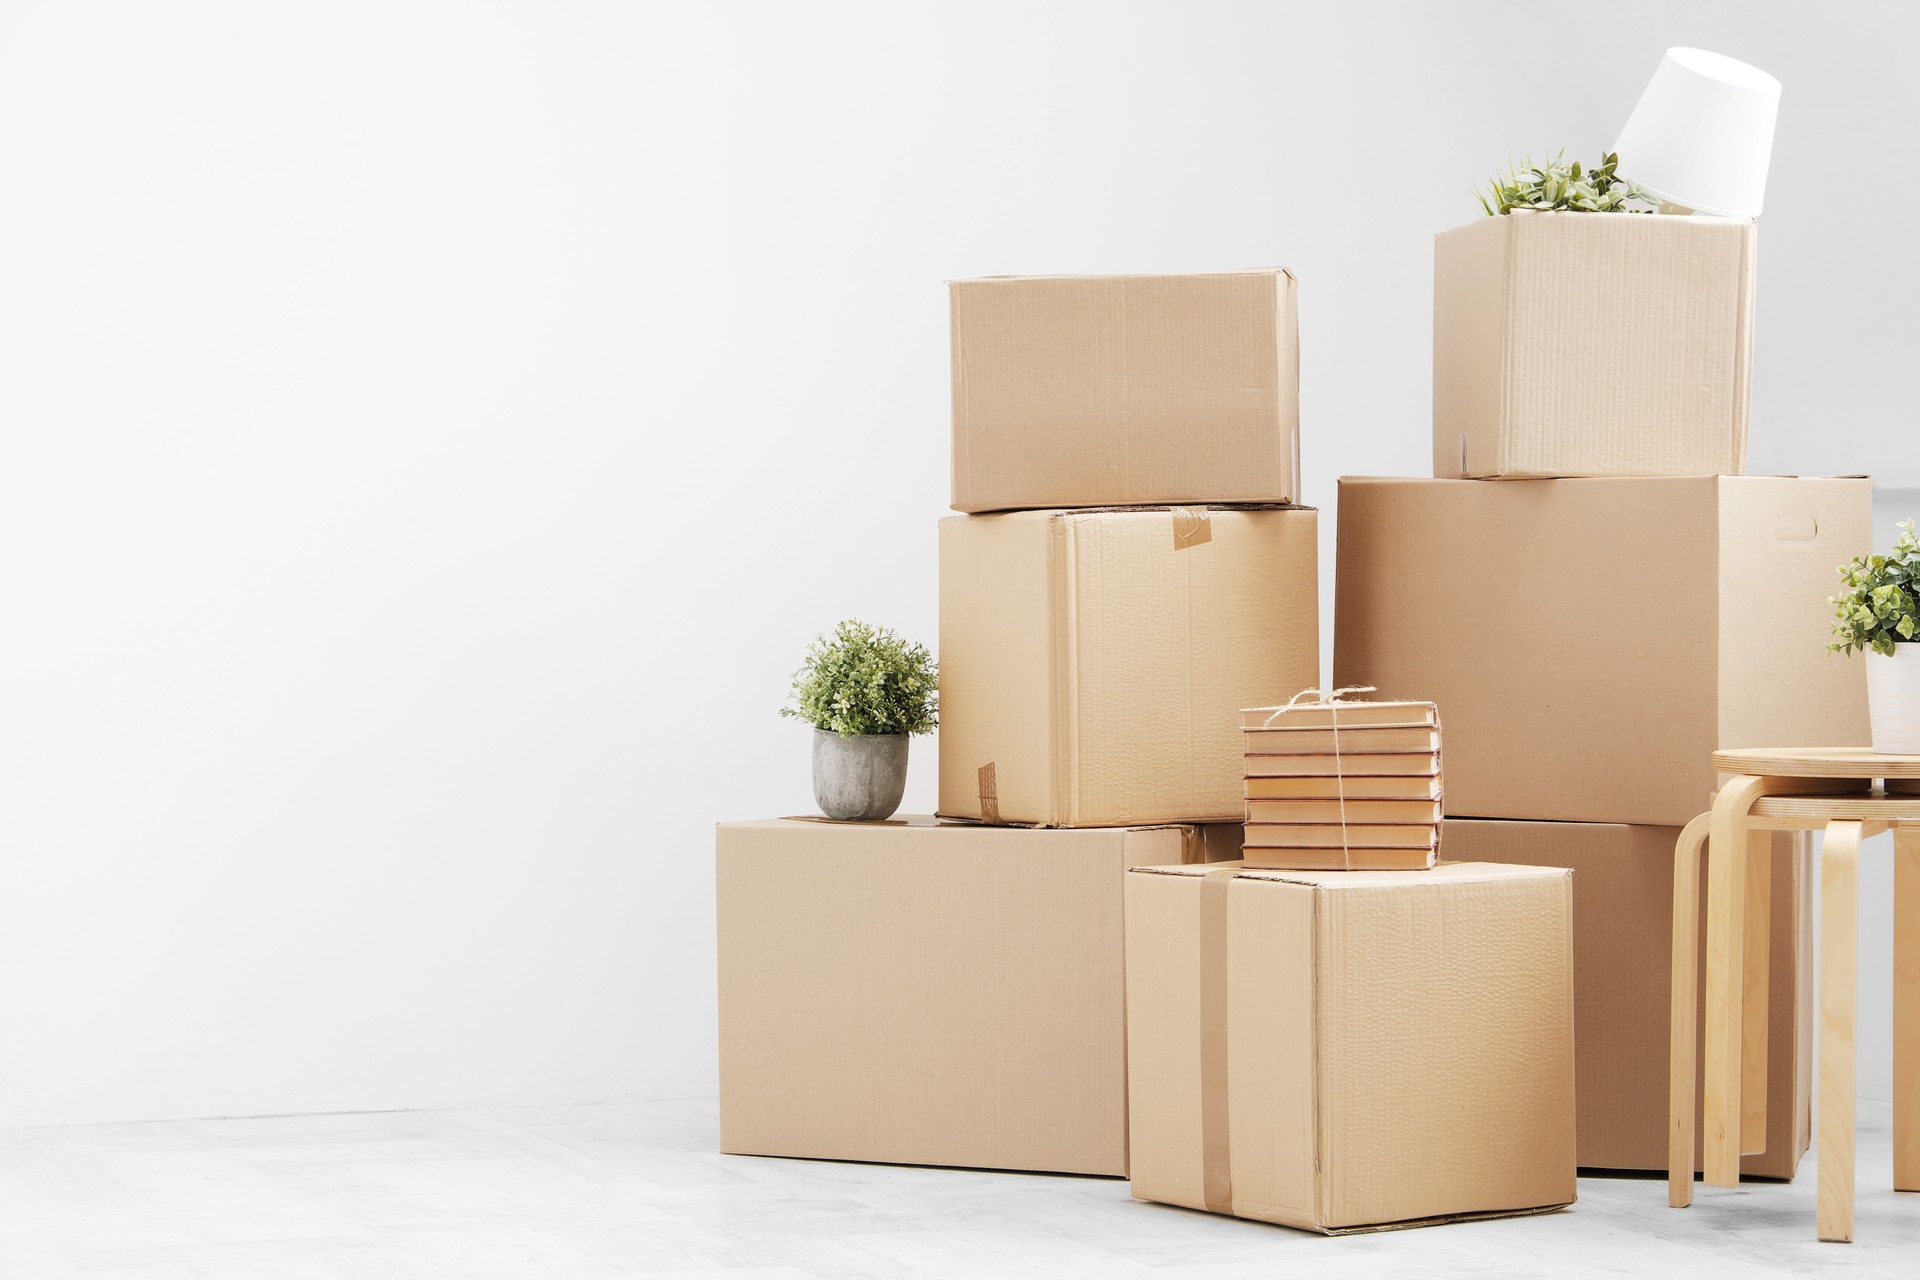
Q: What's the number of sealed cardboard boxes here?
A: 6